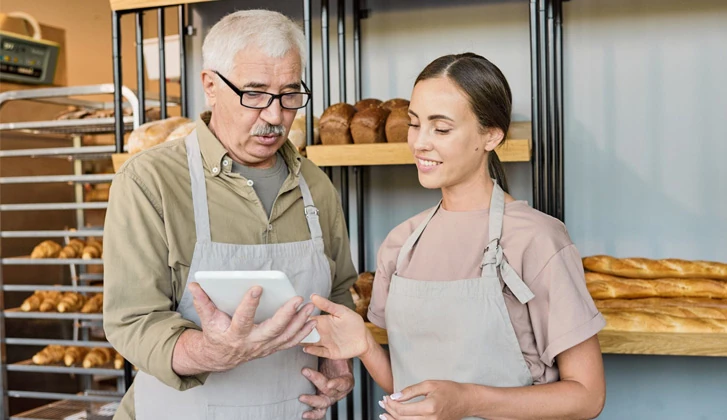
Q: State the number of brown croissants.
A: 11